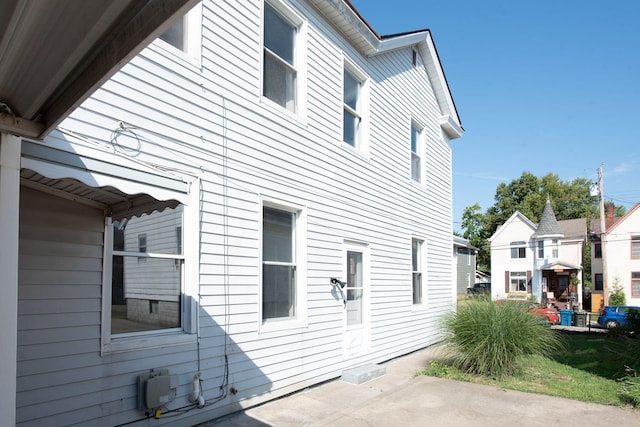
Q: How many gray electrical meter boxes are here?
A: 1